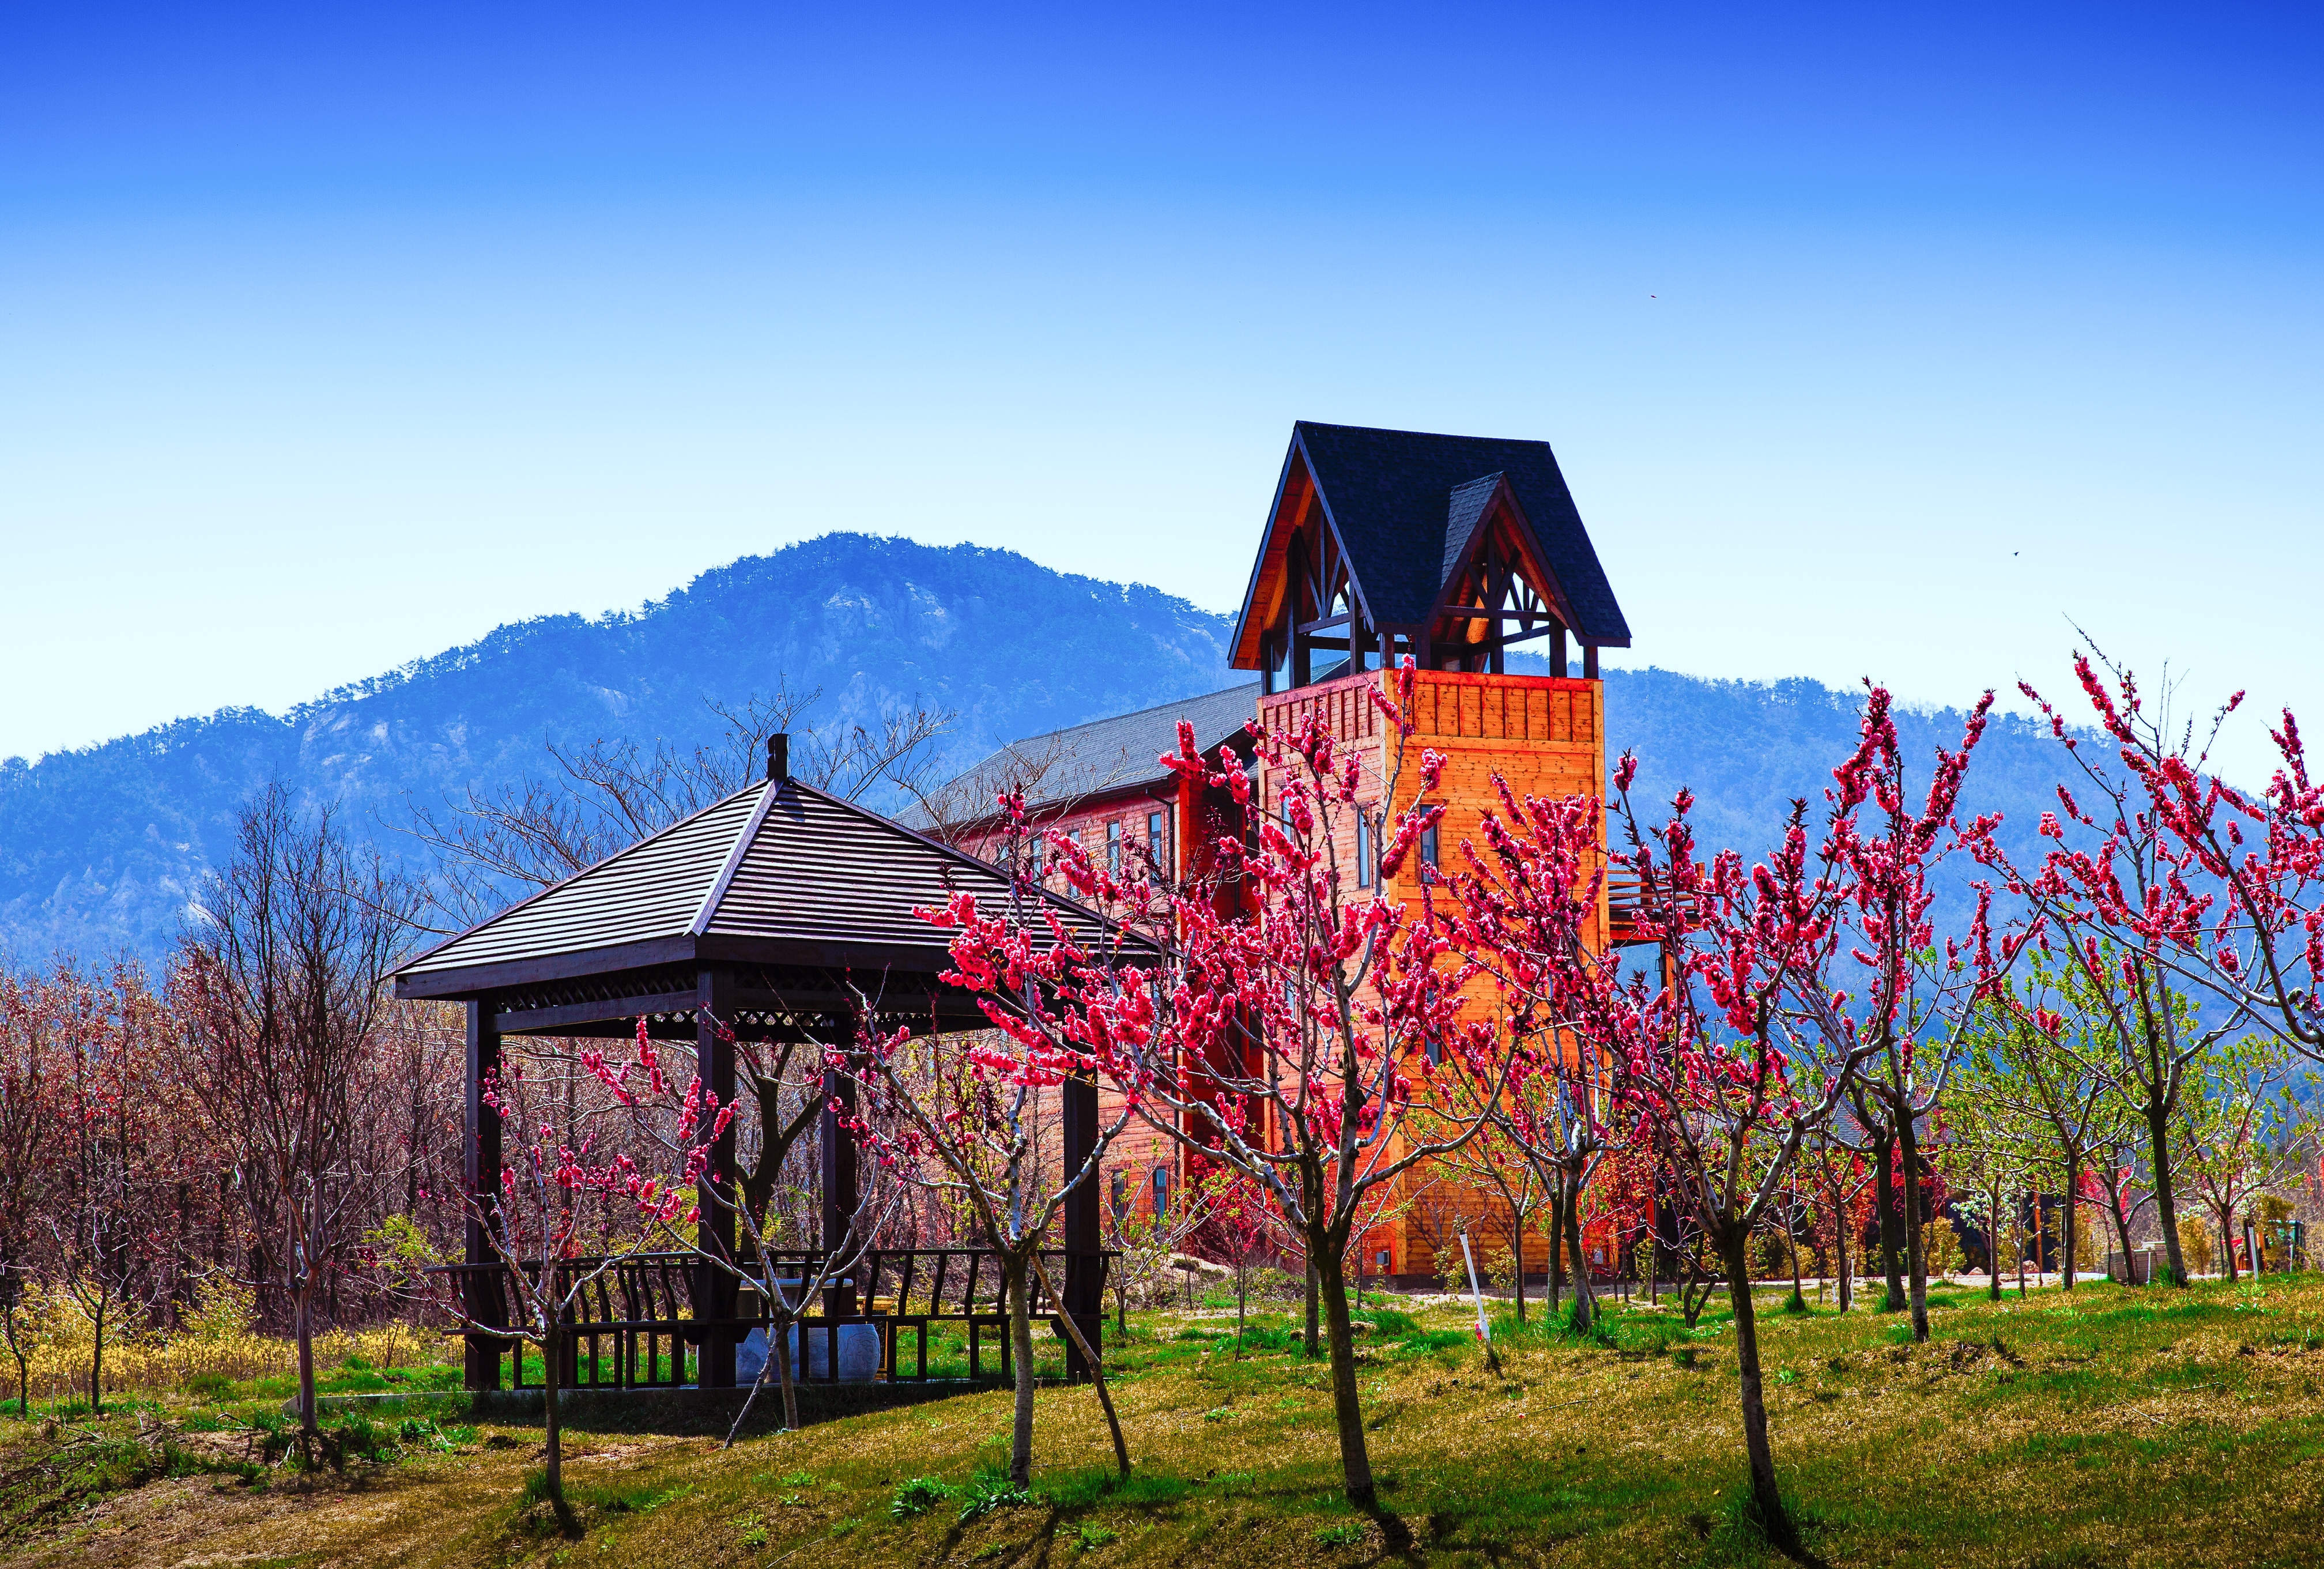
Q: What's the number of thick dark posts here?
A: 4